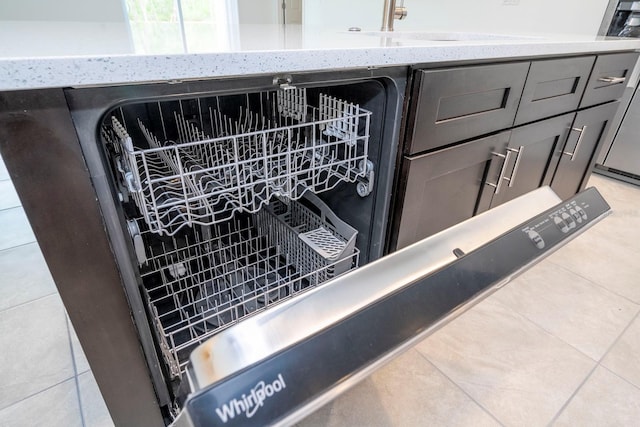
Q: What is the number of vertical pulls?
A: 3